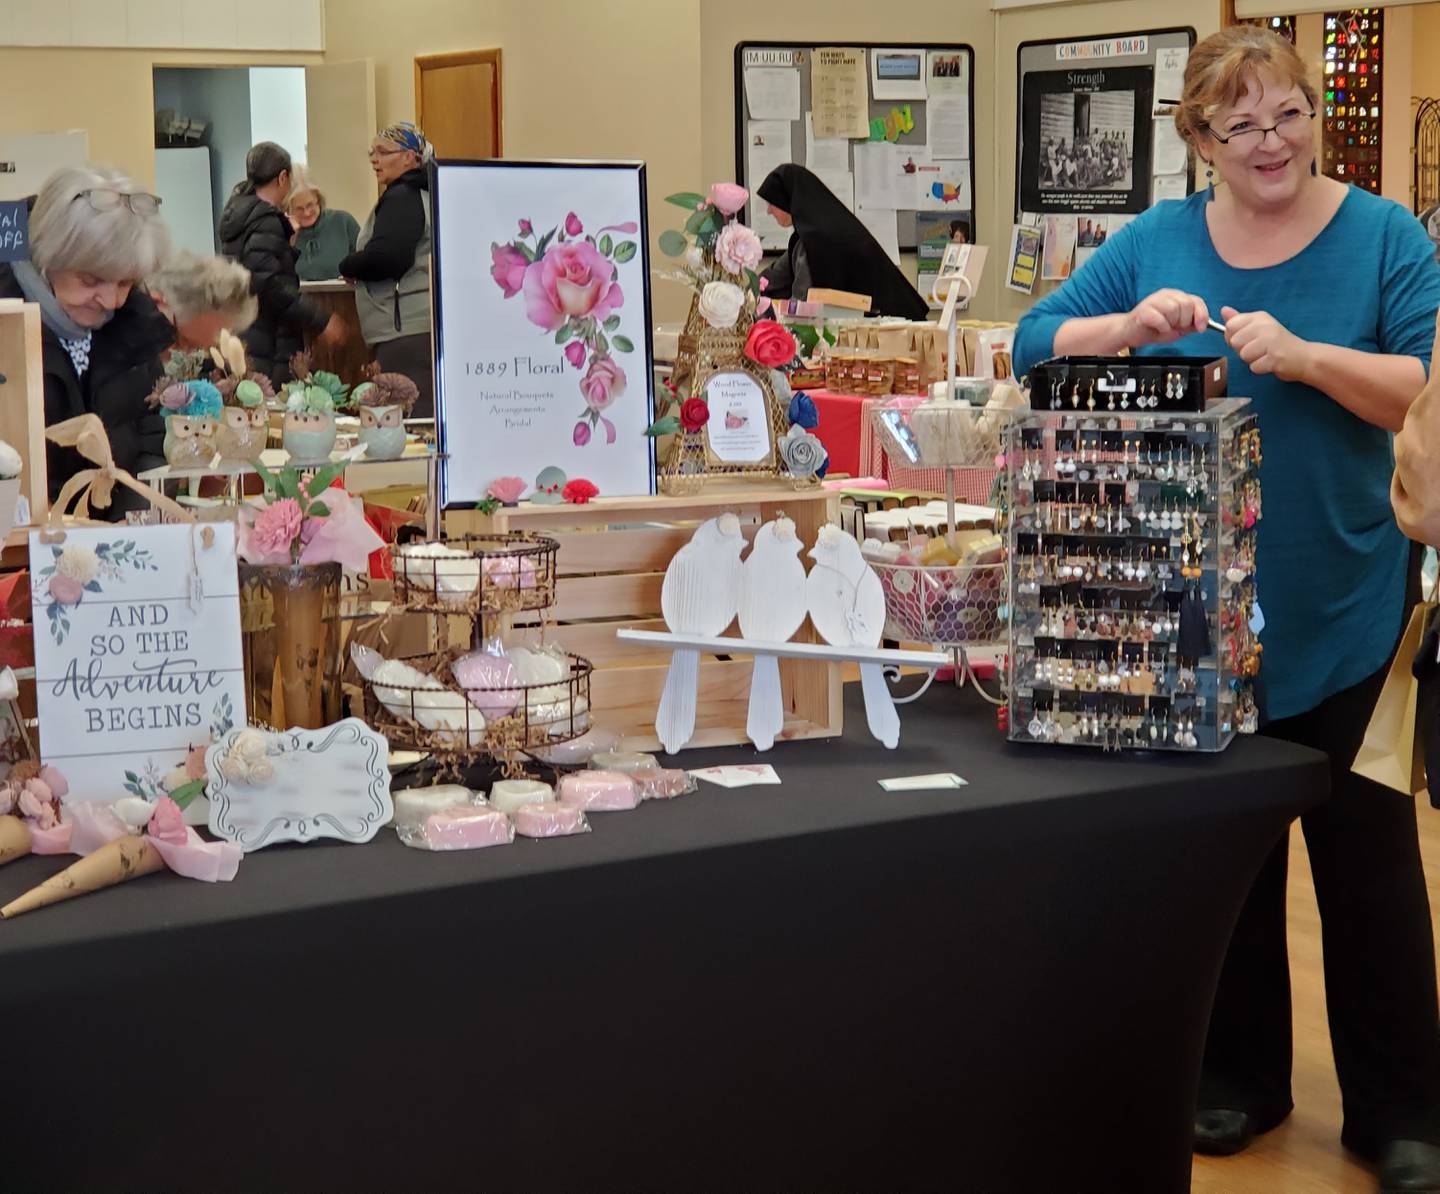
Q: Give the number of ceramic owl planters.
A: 4